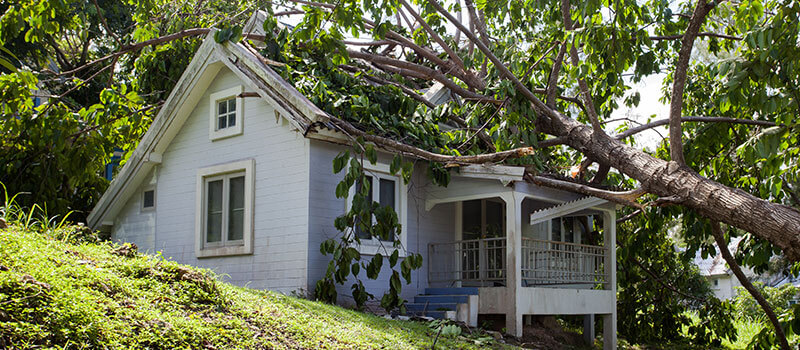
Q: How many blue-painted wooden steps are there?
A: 4